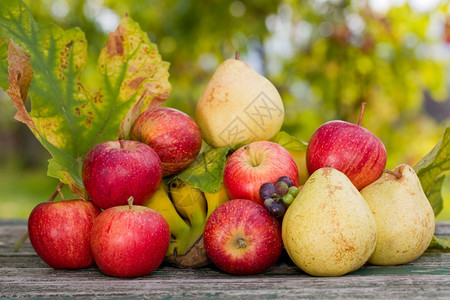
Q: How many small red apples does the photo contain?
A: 7